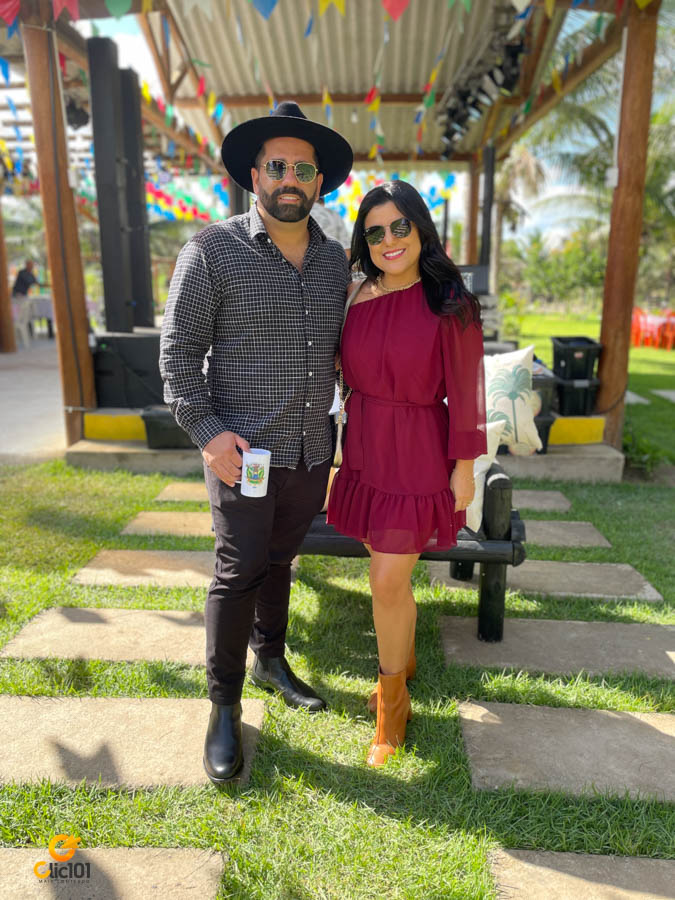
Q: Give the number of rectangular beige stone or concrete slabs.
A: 12